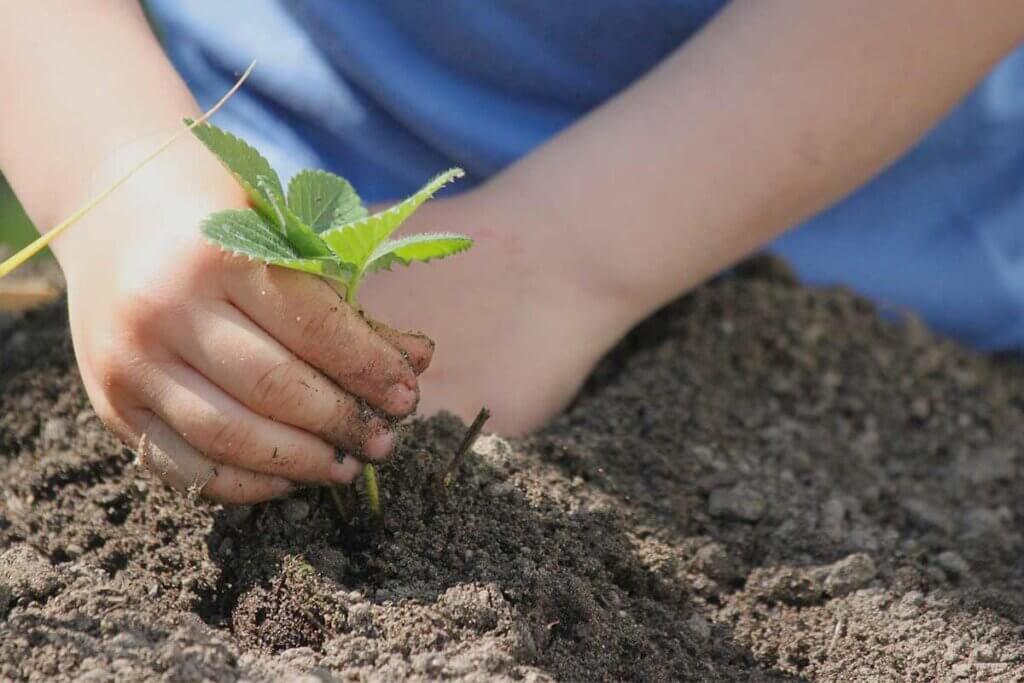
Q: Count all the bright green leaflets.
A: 5